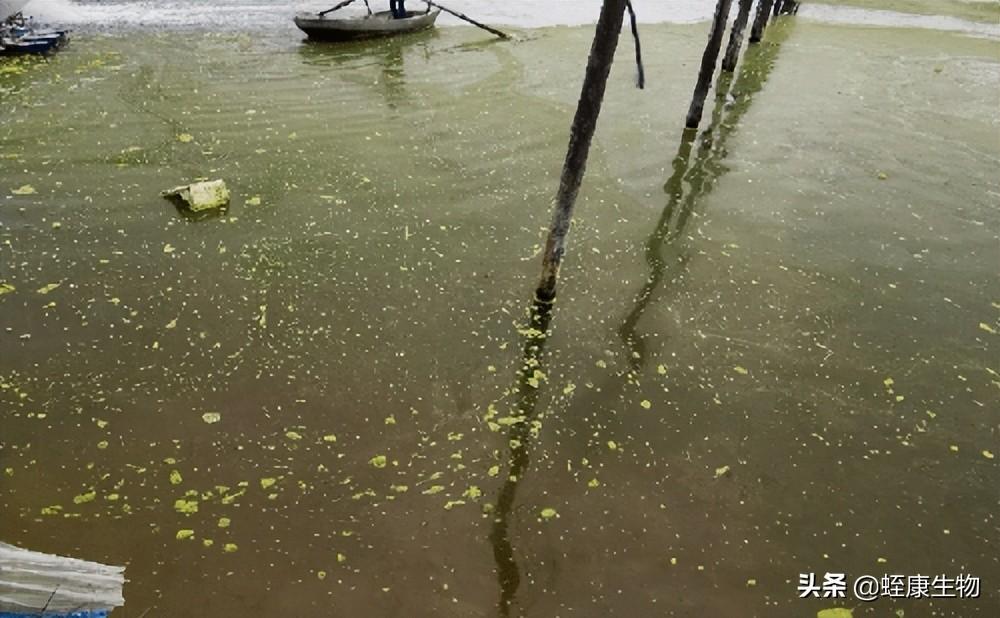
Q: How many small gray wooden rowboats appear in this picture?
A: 1